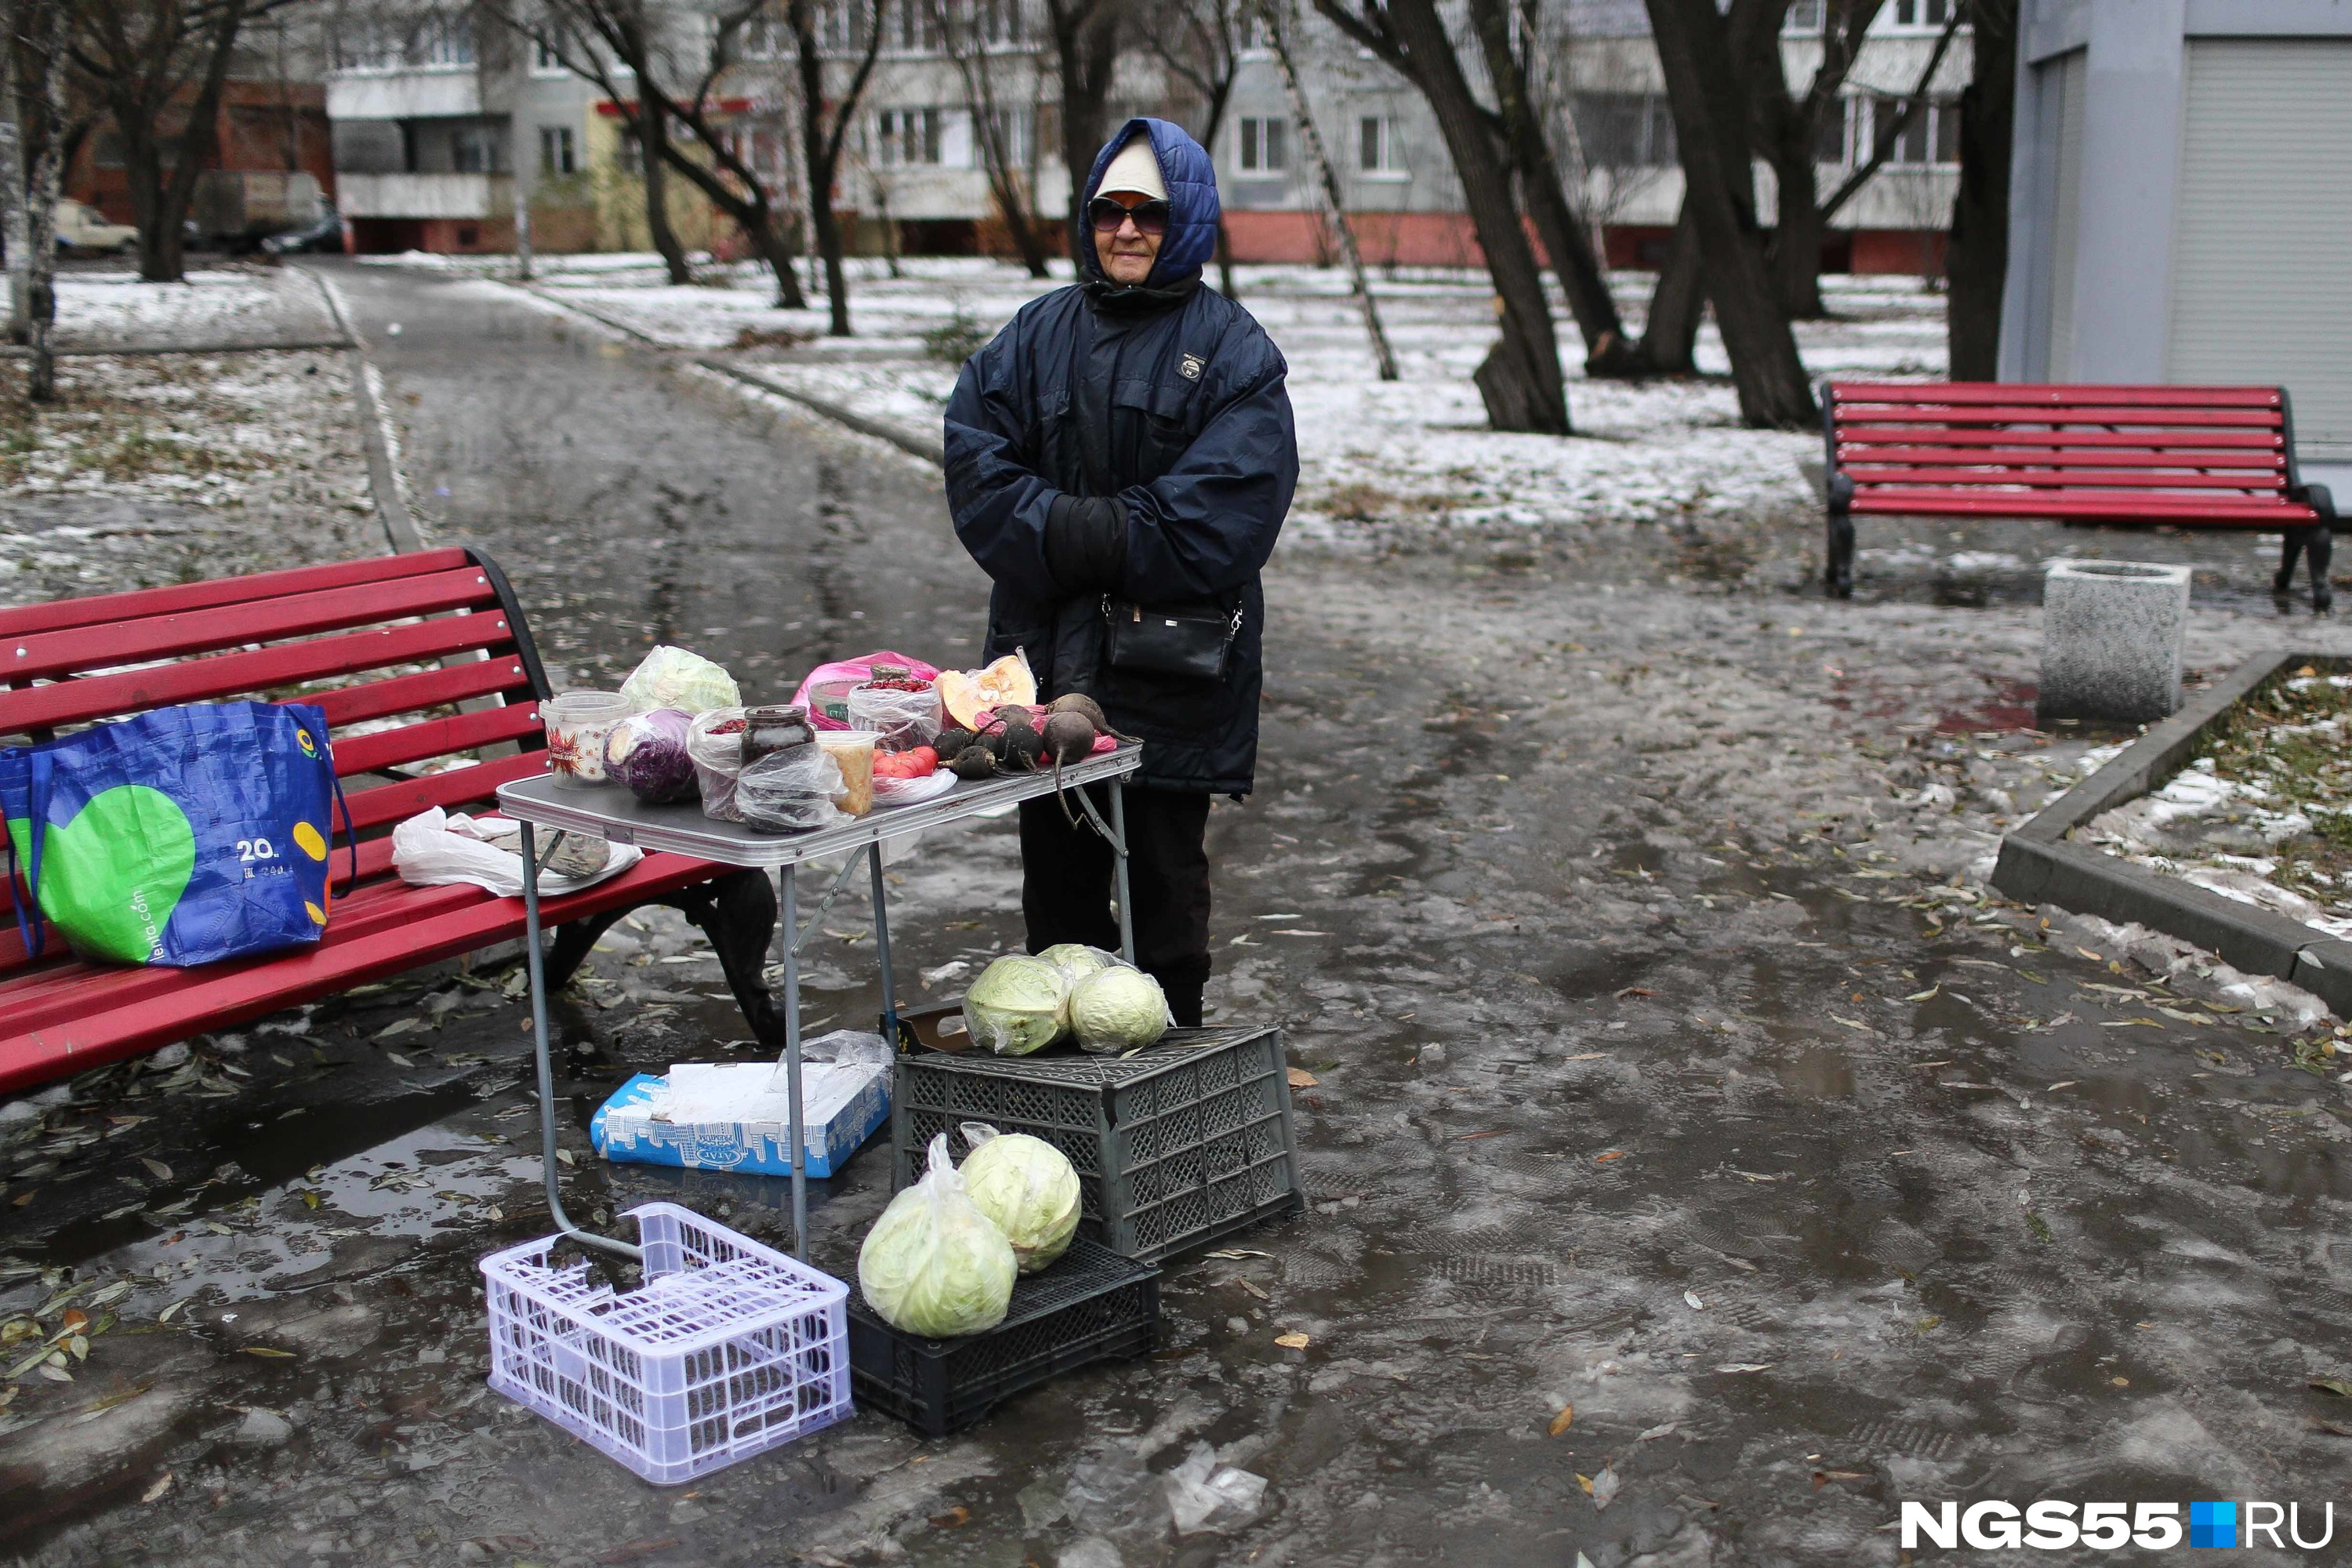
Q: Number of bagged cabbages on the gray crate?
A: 3